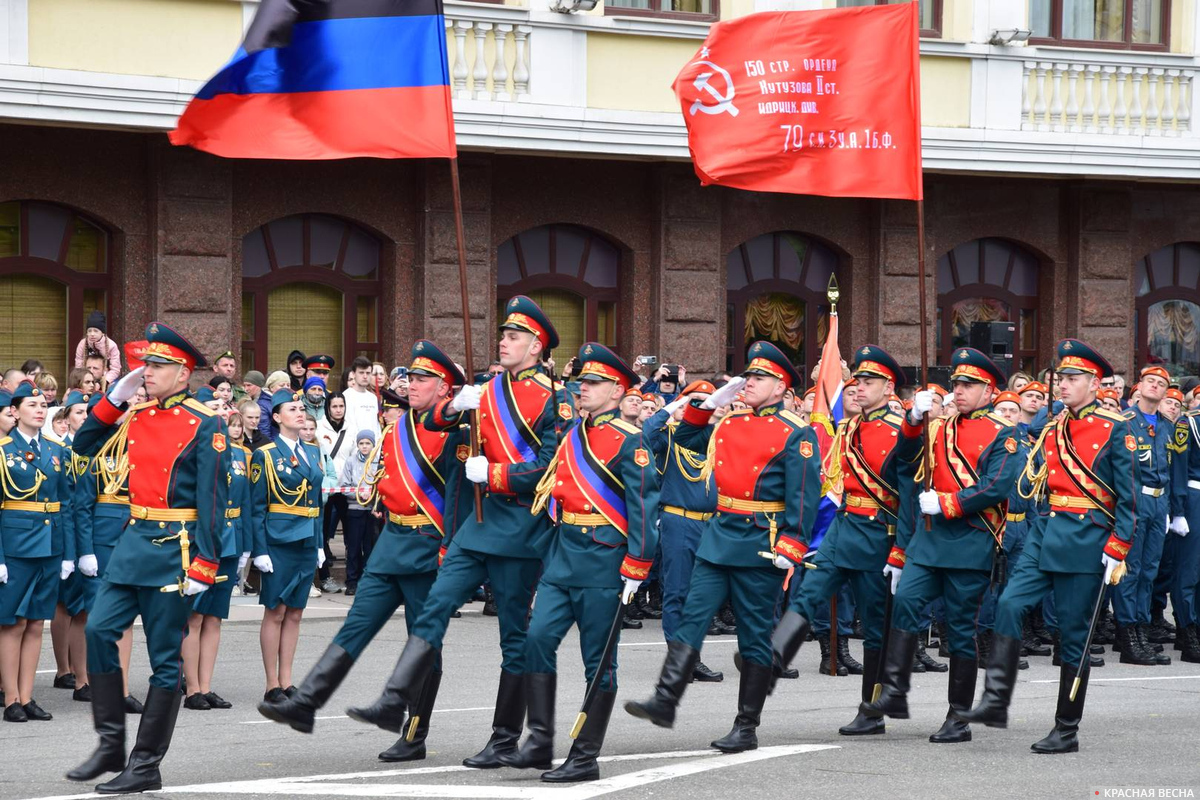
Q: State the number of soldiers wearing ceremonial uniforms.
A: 8